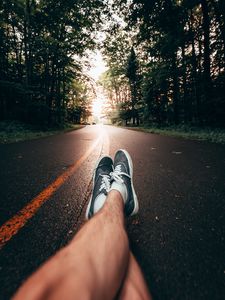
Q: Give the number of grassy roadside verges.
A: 2